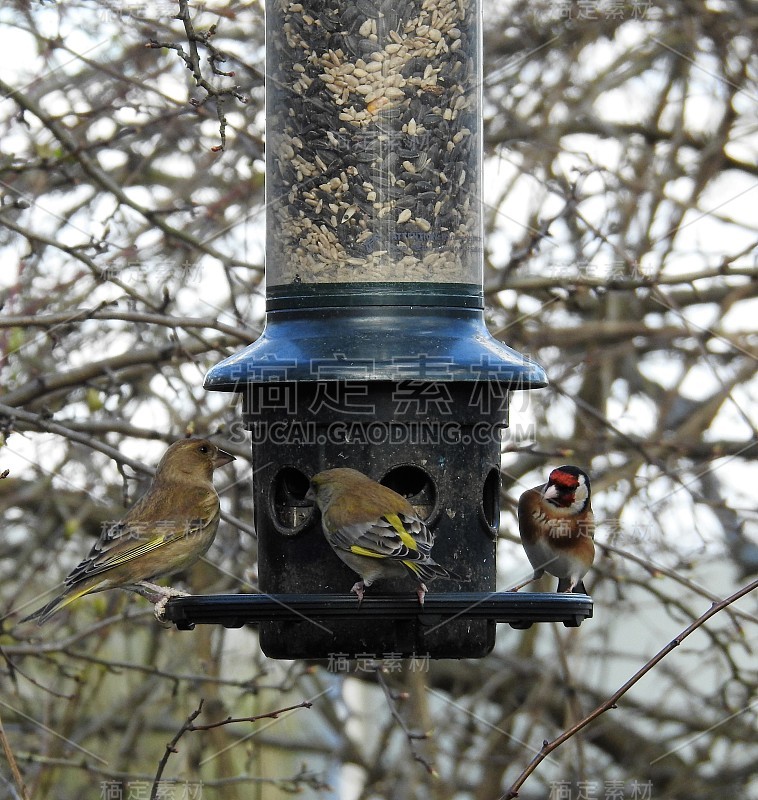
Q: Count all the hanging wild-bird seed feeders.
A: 1